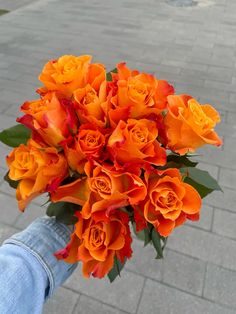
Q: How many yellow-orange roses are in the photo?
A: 11